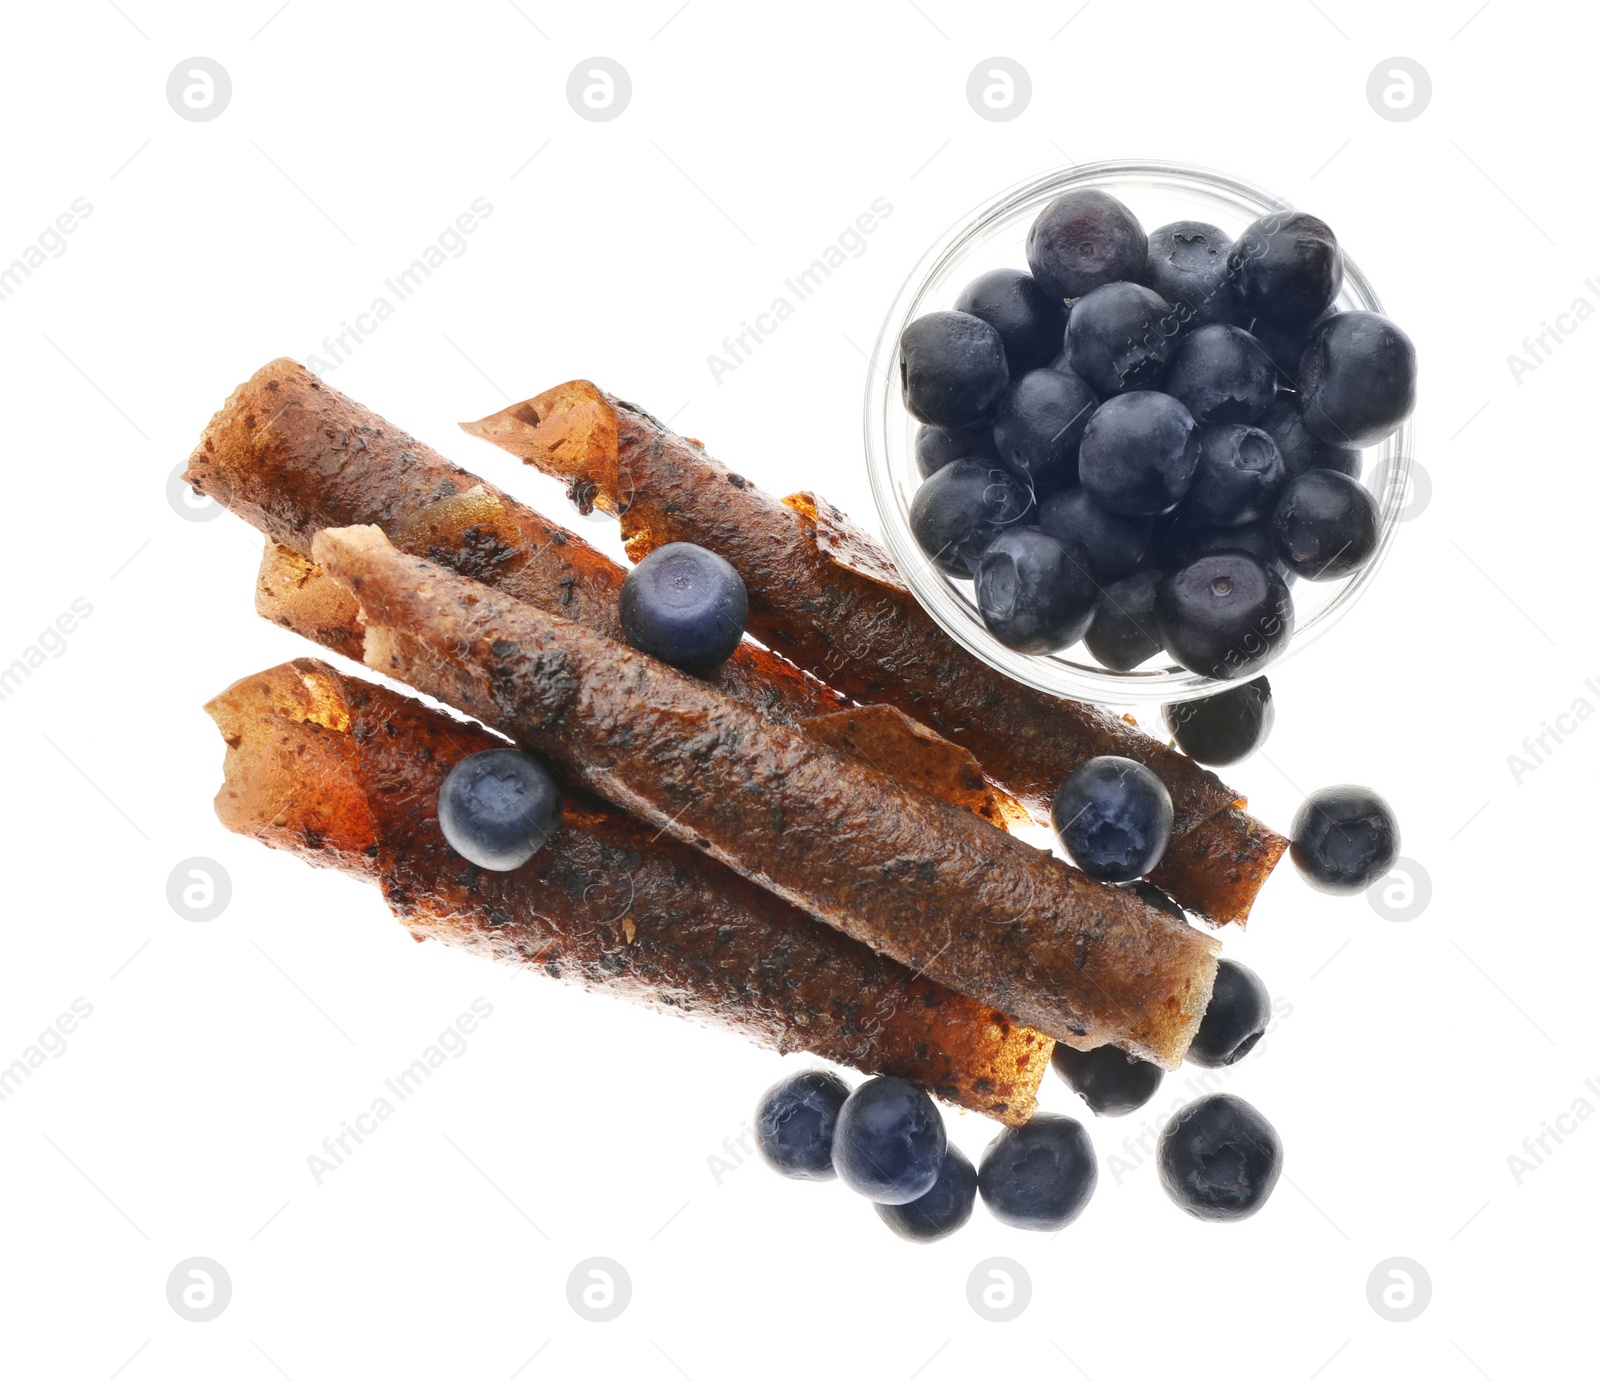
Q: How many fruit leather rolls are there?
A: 4